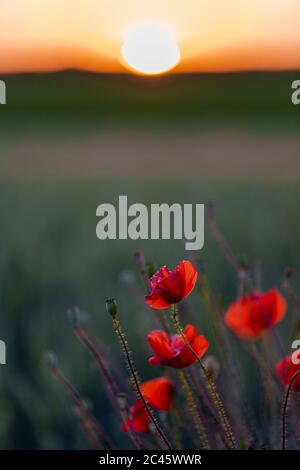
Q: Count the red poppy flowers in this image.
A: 5